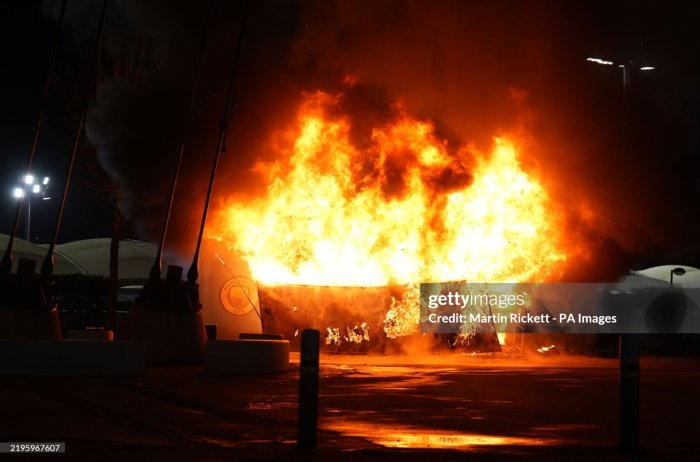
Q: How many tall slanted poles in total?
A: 4